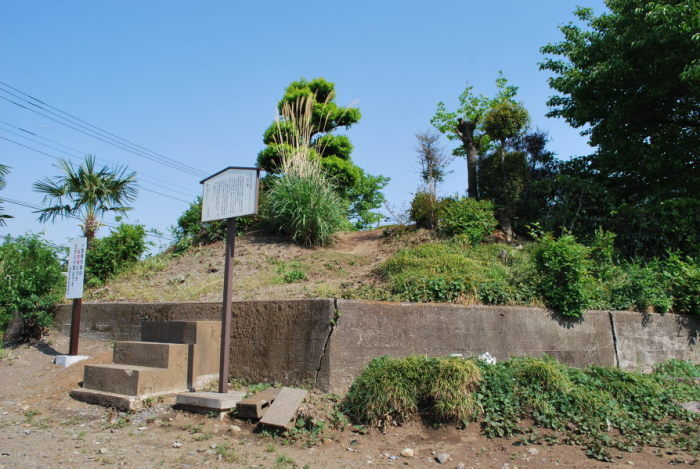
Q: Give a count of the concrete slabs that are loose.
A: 2